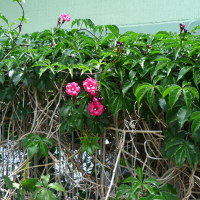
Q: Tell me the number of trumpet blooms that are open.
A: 4